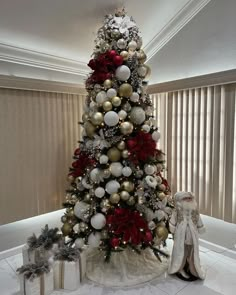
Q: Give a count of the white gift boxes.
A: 3